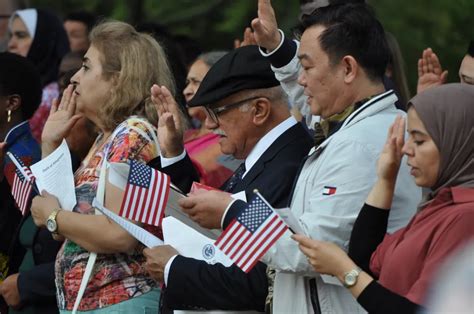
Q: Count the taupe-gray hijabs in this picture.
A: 1